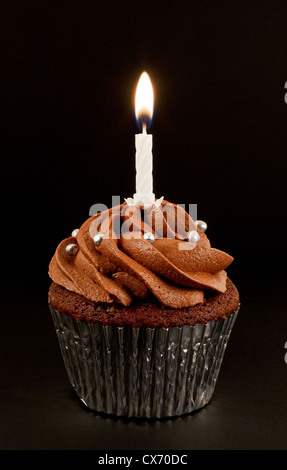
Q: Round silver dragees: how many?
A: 6